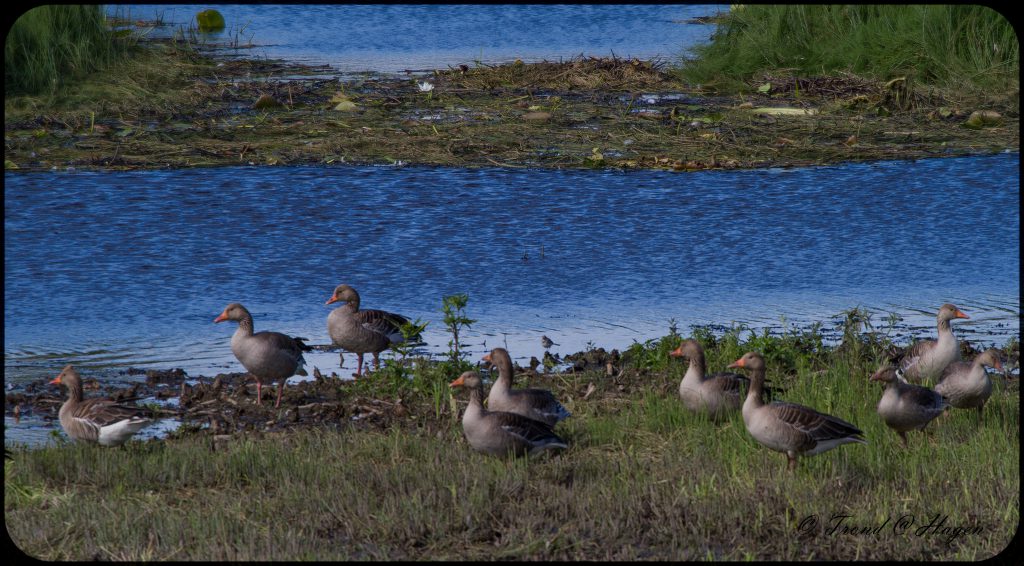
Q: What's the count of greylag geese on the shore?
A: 10